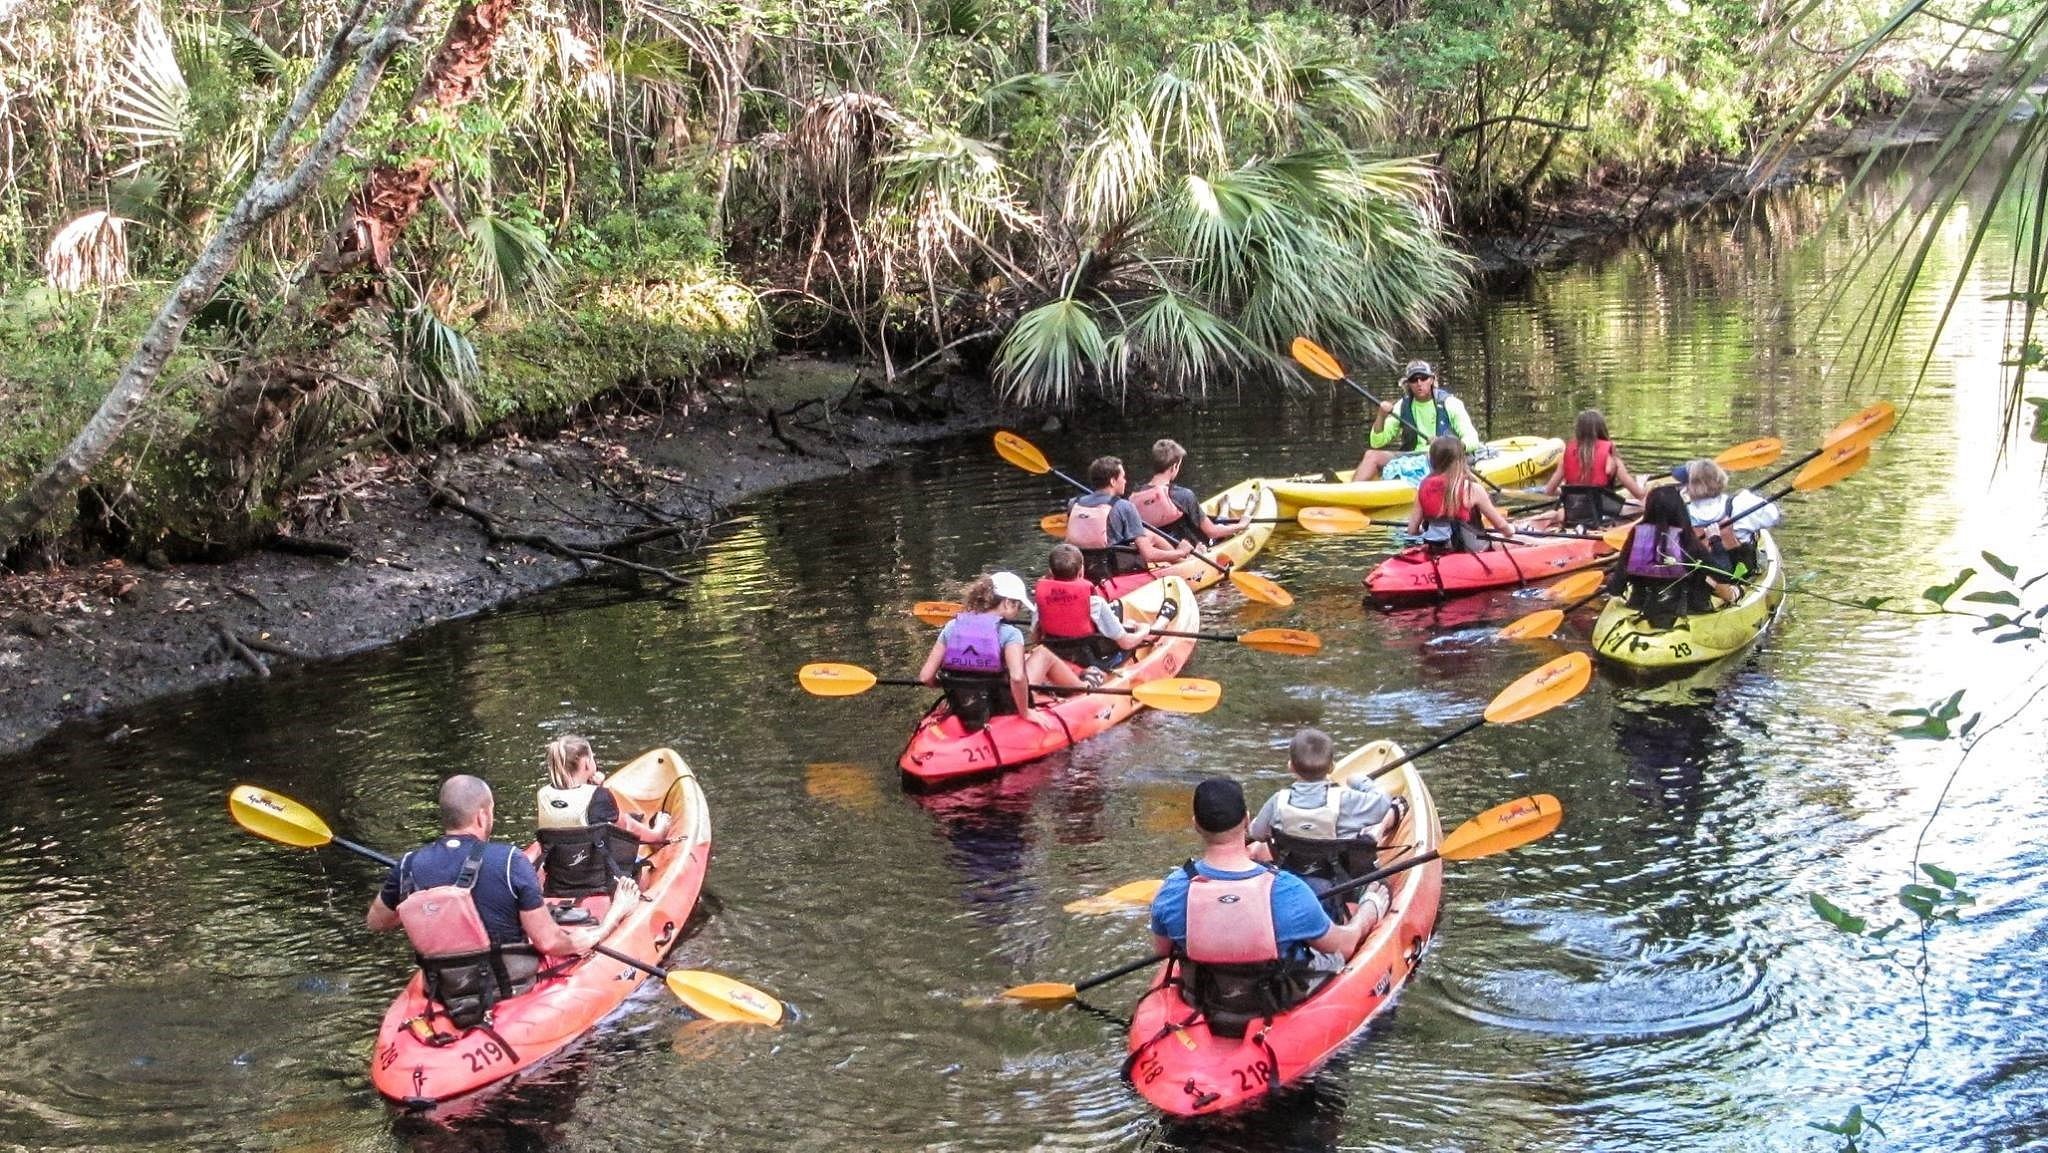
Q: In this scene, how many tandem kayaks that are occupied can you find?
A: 6